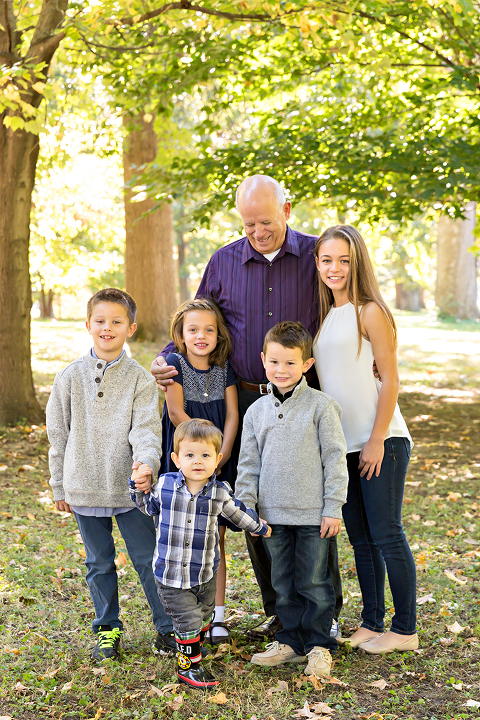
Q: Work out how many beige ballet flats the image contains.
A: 2